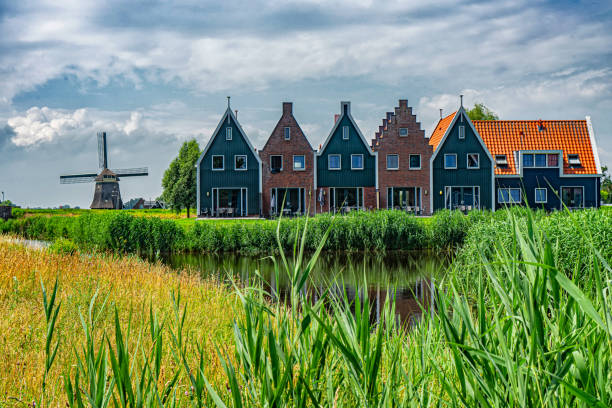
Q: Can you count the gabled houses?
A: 5